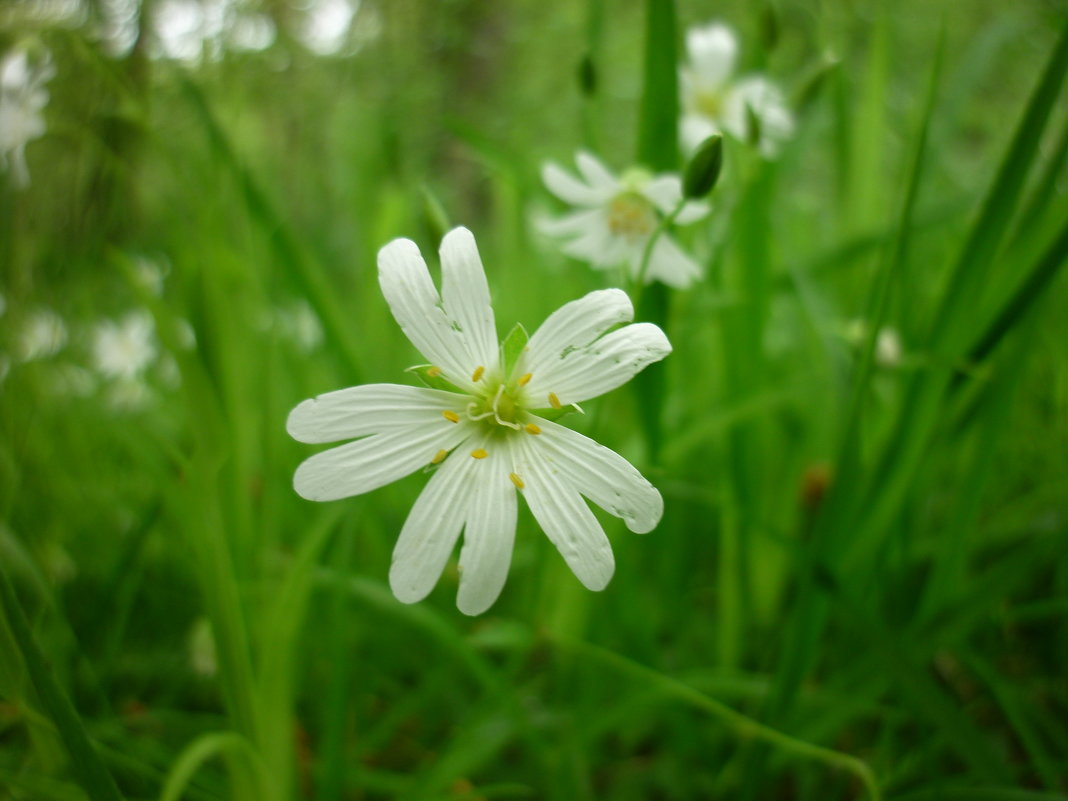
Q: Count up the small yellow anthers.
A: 9